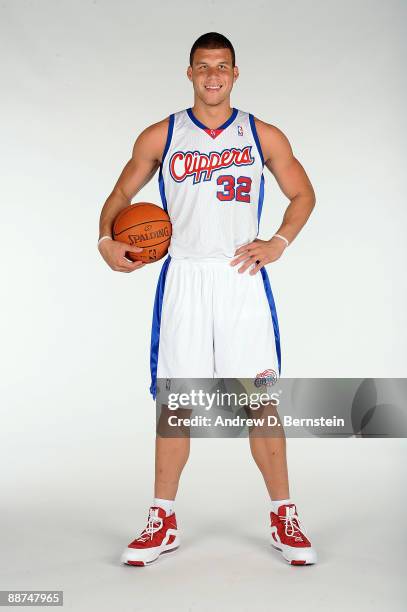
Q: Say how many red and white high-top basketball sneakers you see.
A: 2